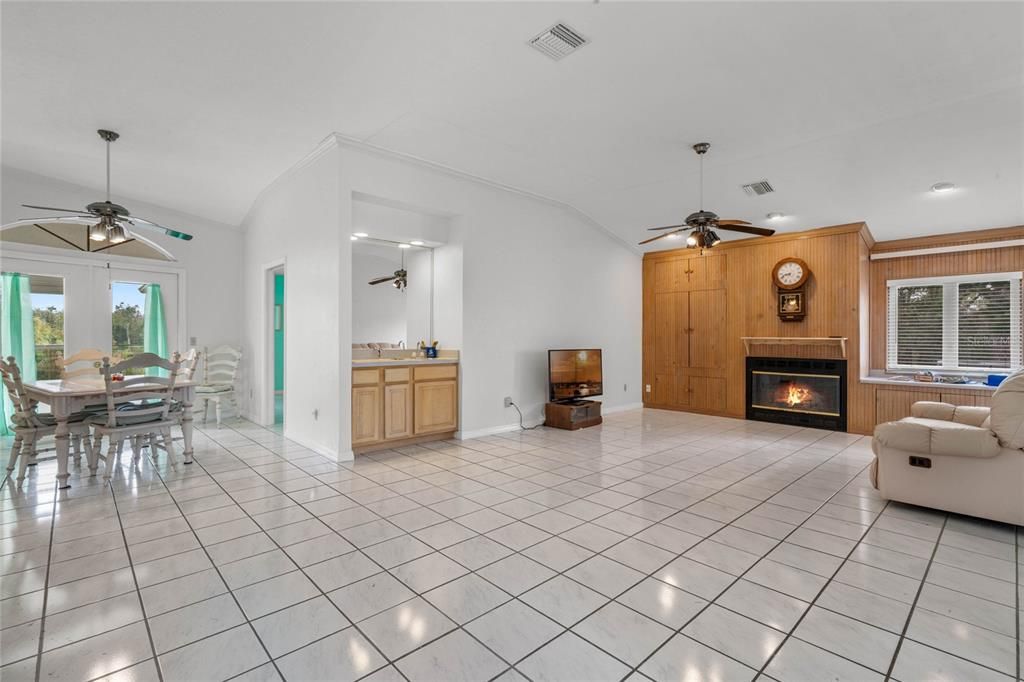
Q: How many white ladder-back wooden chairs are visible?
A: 5